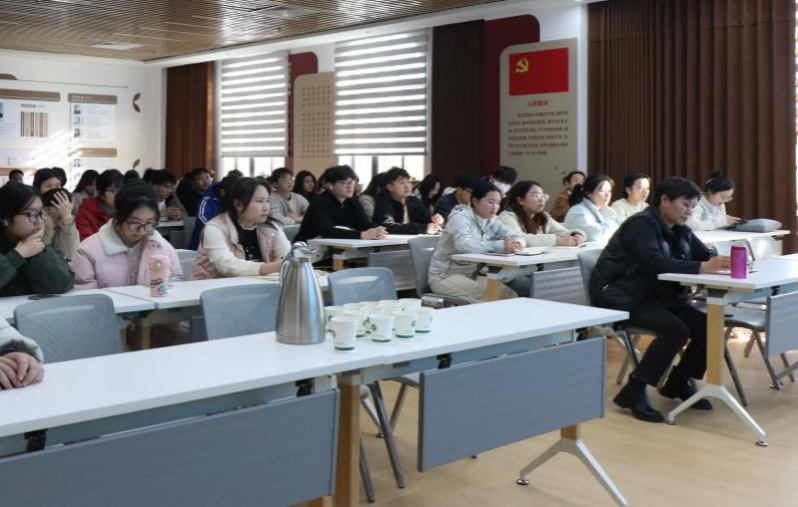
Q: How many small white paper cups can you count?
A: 11